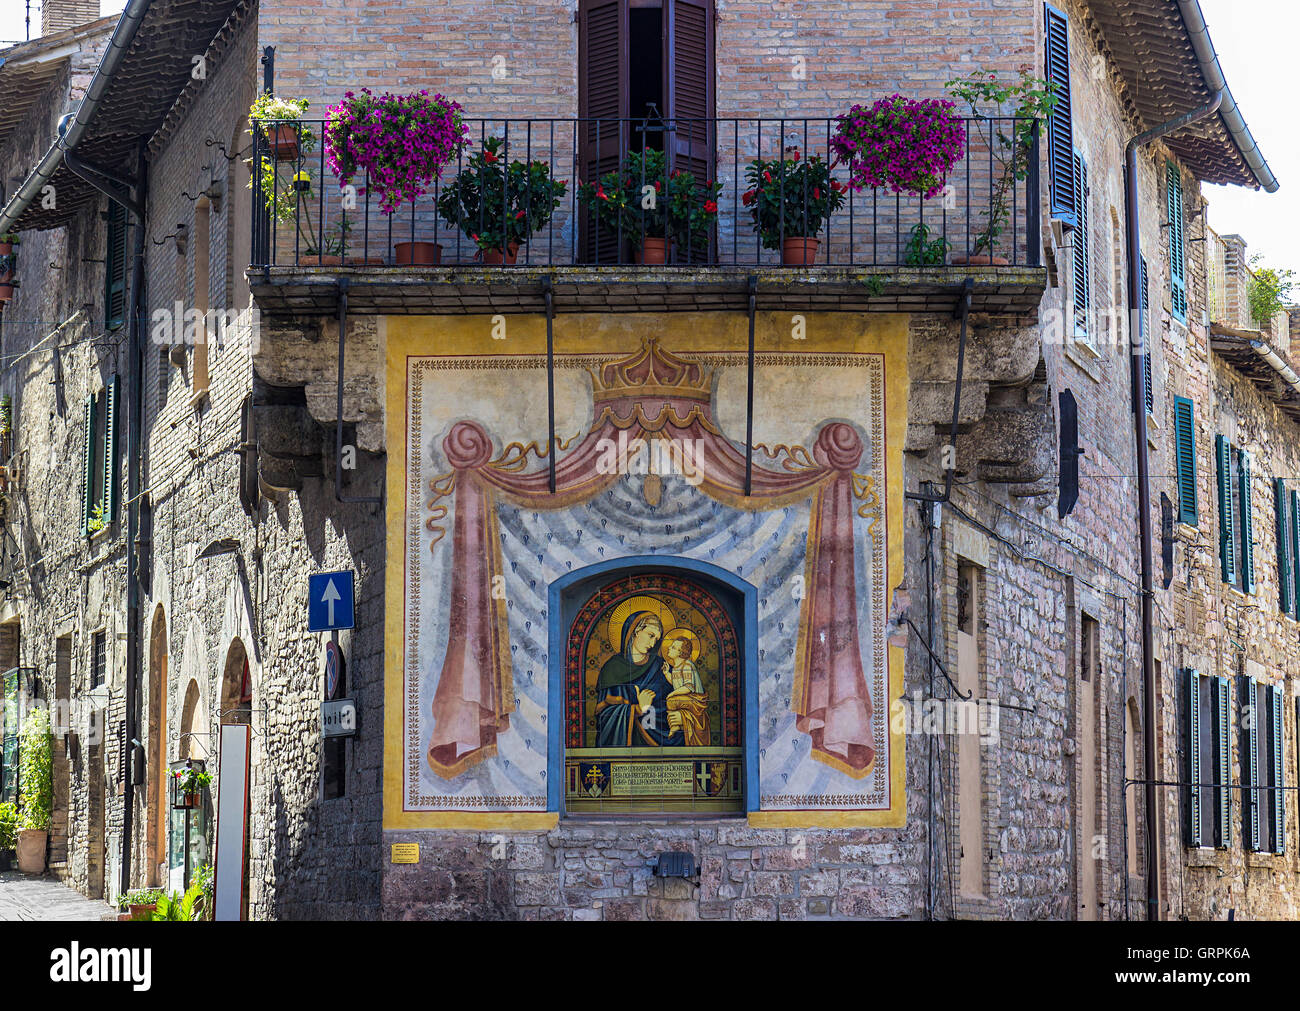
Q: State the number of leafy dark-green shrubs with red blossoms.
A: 3